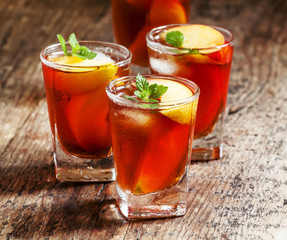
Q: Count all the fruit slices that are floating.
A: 3